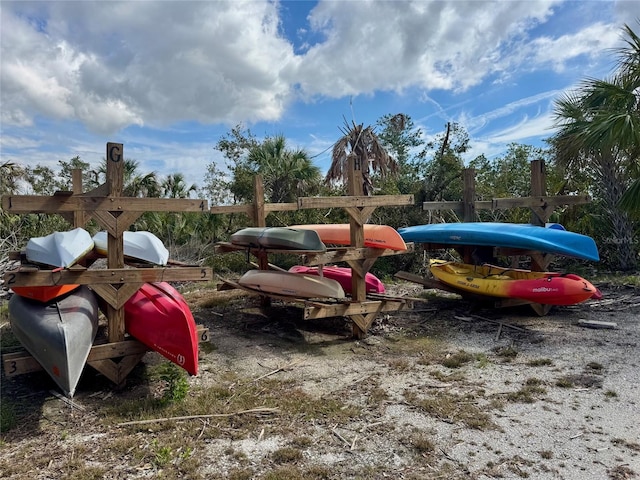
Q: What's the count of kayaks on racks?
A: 11